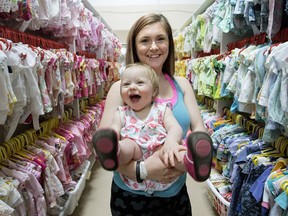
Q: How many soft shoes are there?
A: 2